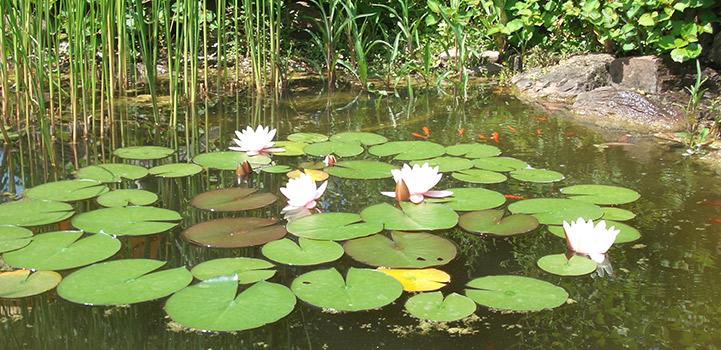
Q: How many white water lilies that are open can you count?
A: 4